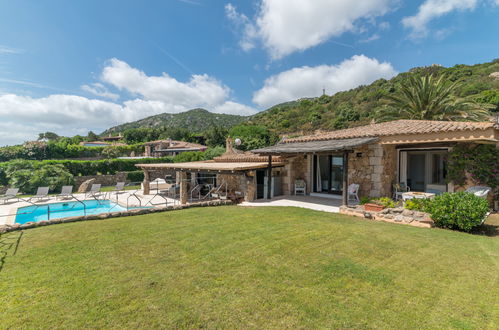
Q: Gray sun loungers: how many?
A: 5